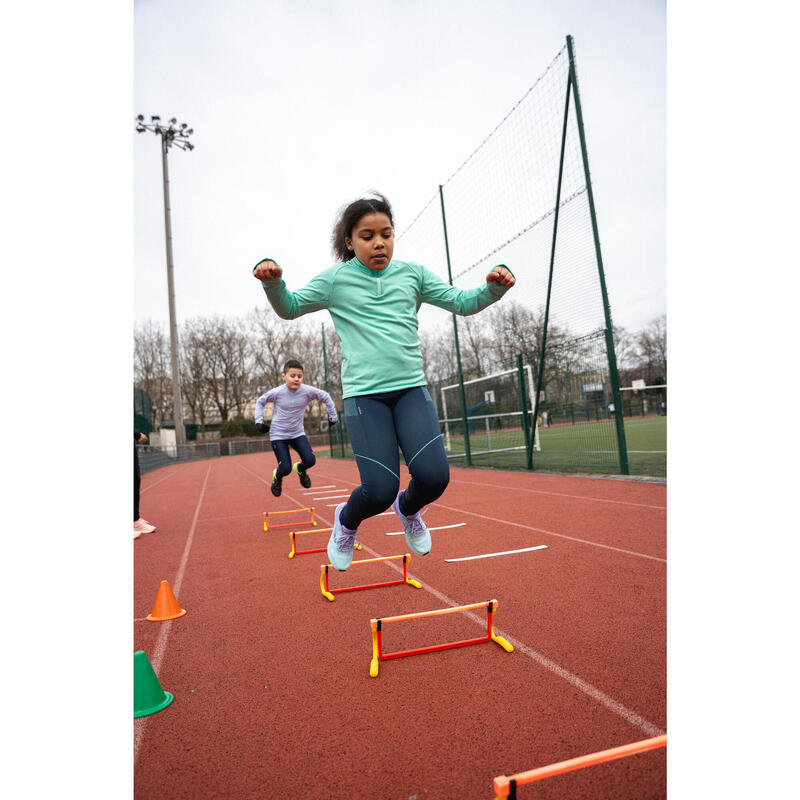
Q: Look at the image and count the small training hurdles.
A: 5